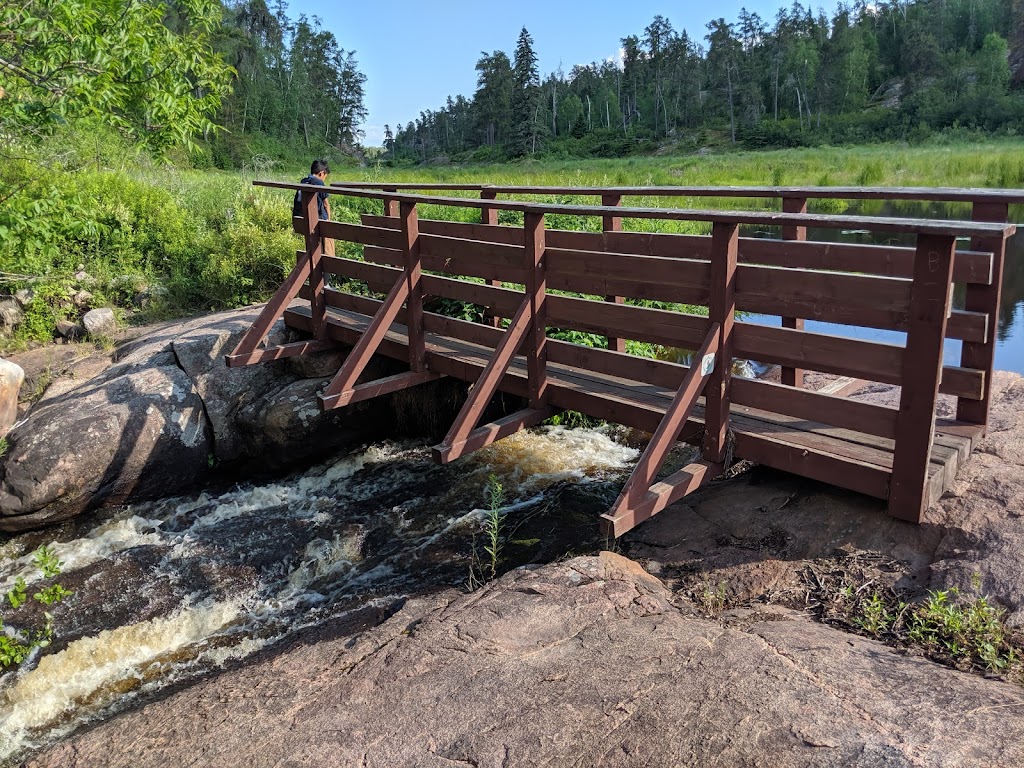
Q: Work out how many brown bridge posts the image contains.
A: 10